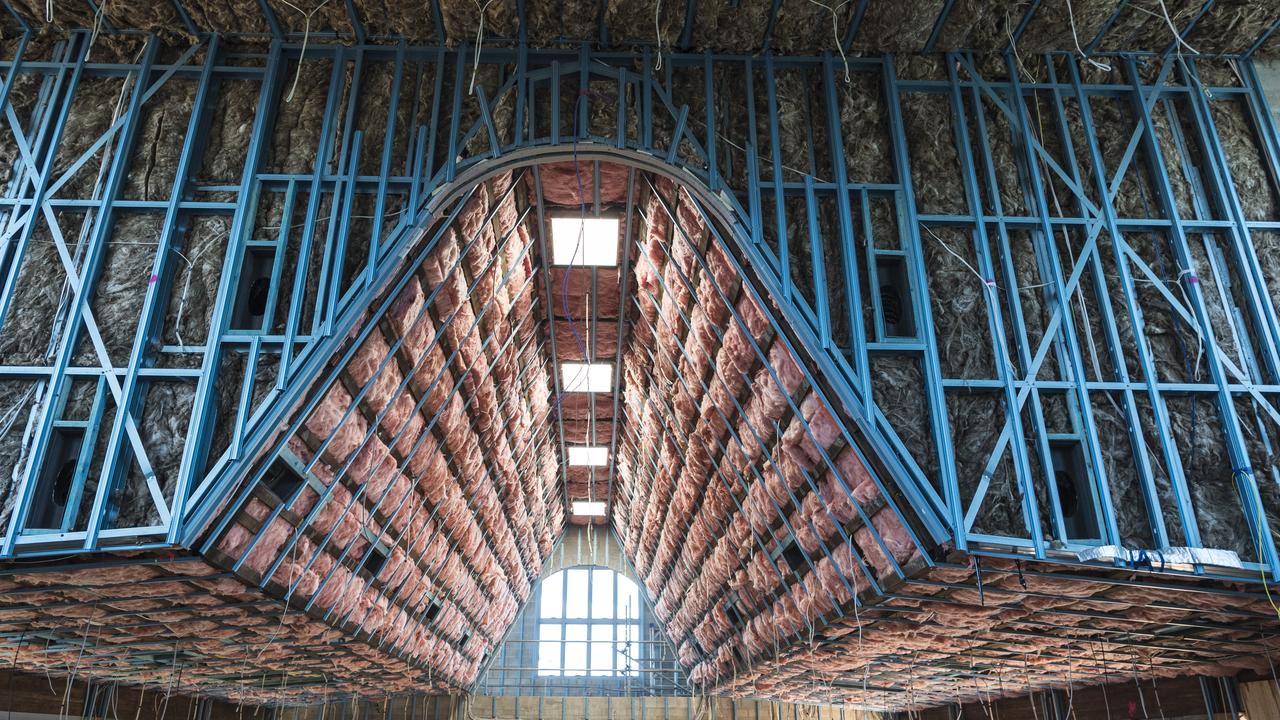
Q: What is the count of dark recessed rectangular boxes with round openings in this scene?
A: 4